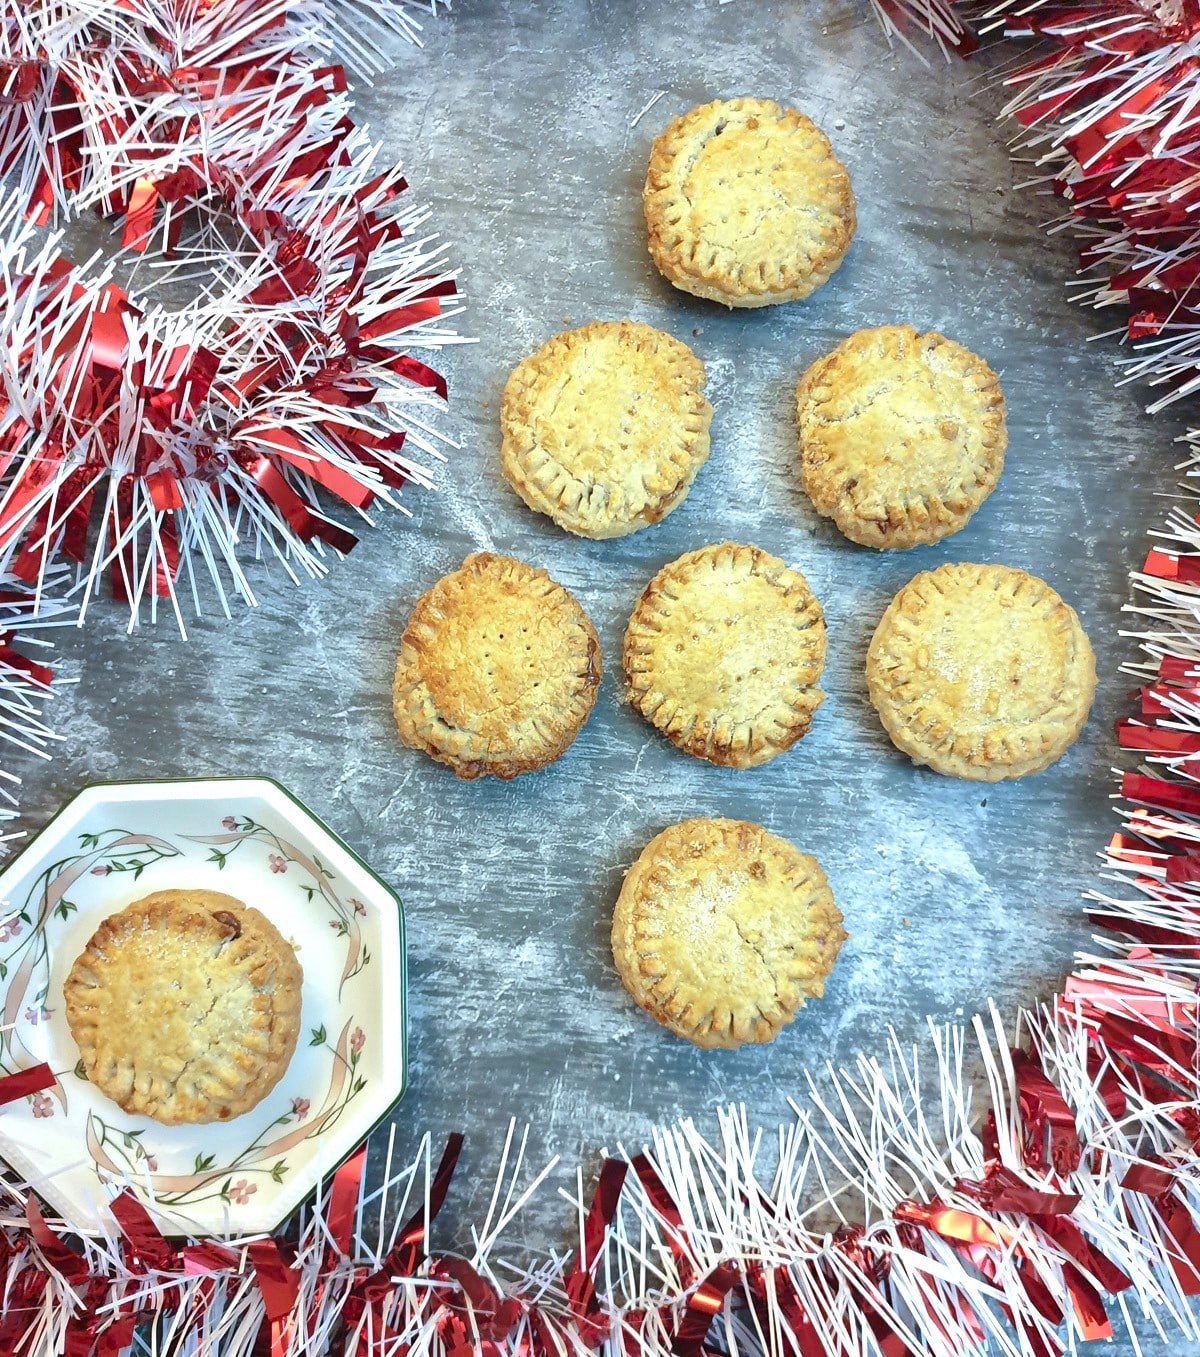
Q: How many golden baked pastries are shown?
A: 8